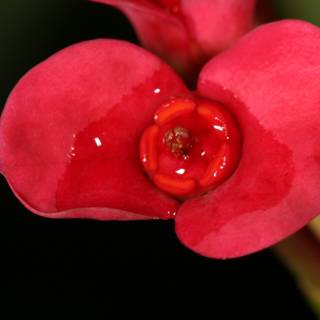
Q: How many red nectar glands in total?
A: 5